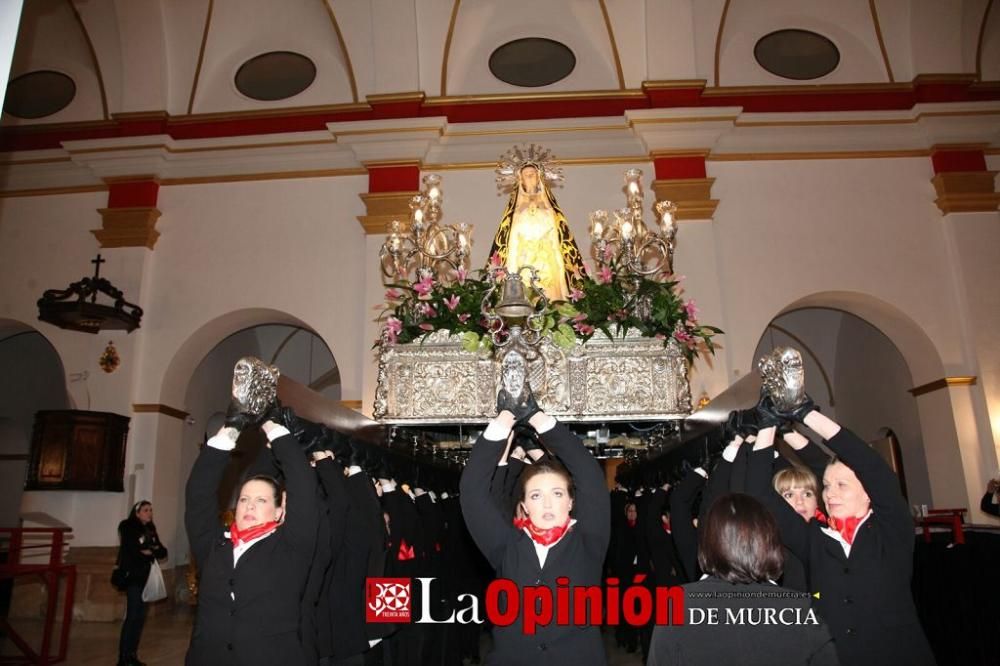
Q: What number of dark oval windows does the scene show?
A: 4